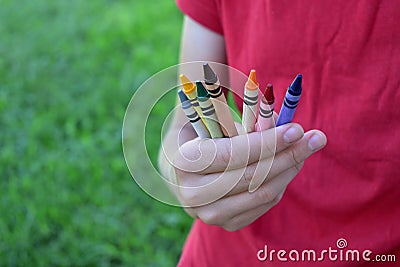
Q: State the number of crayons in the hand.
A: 7